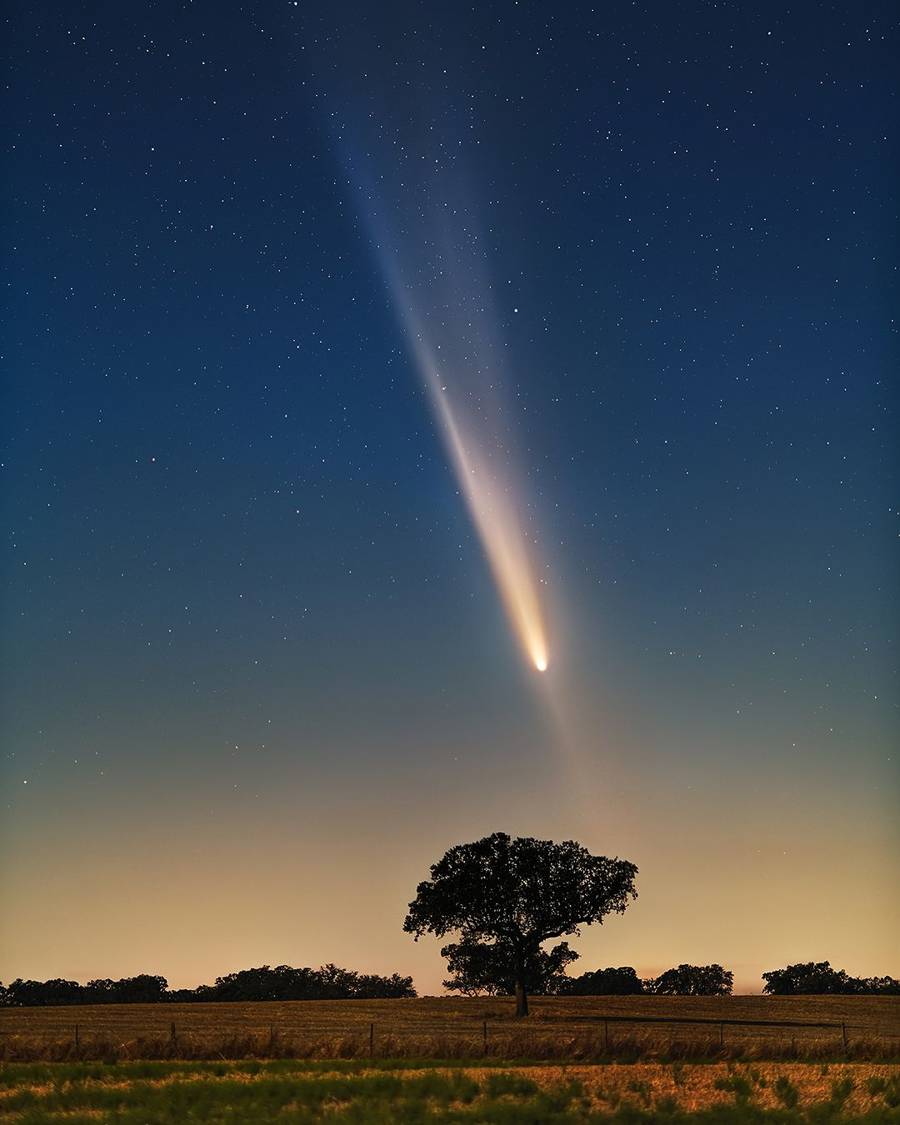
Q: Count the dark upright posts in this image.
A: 8